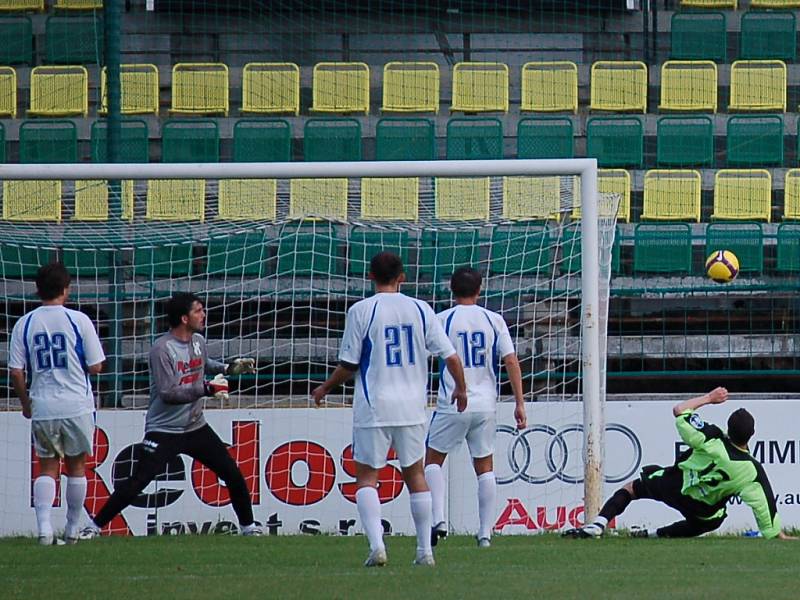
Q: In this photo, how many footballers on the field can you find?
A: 5